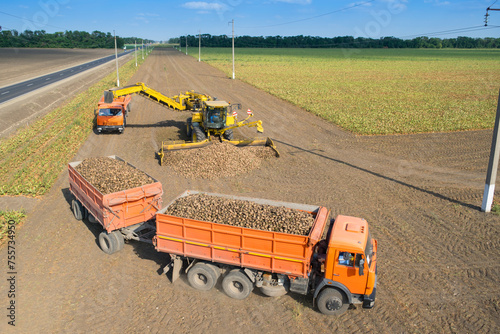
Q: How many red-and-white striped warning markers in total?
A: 2